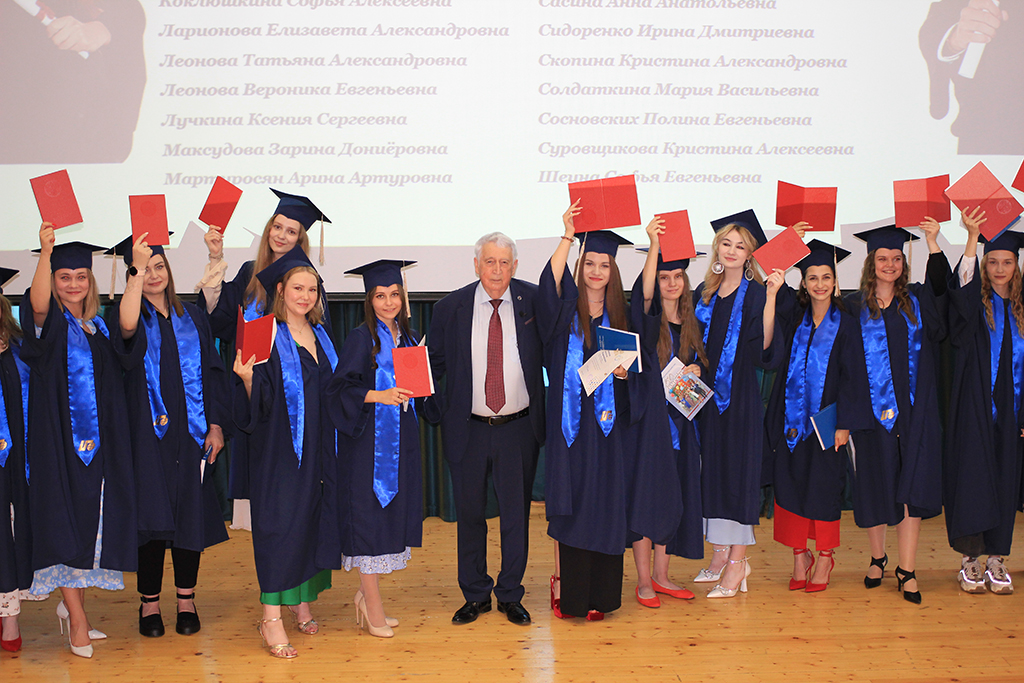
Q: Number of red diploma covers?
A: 12